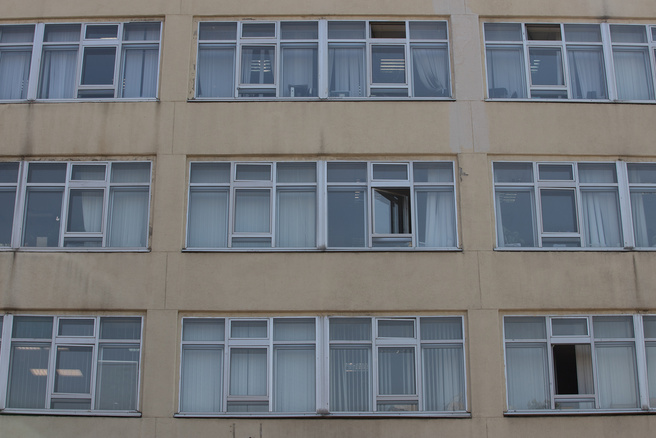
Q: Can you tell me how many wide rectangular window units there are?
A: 9